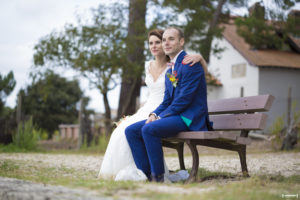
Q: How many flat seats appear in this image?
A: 1